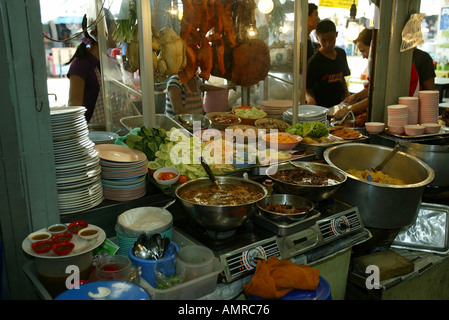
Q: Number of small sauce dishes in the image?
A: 7